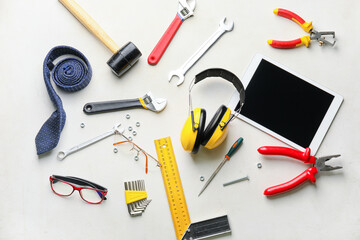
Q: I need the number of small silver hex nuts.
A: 10